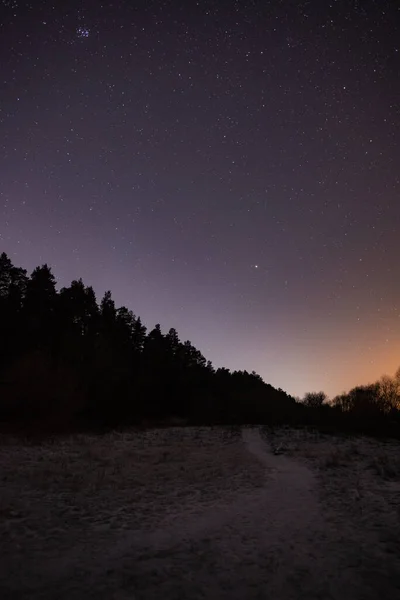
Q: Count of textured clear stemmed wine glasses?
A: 0